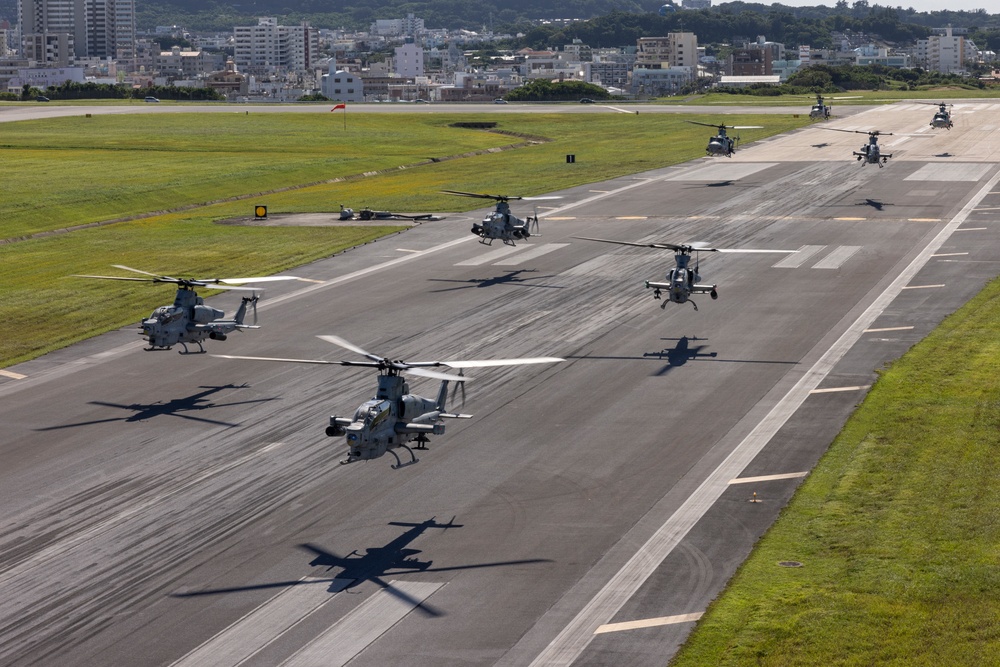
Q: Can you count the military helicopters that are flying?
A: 8